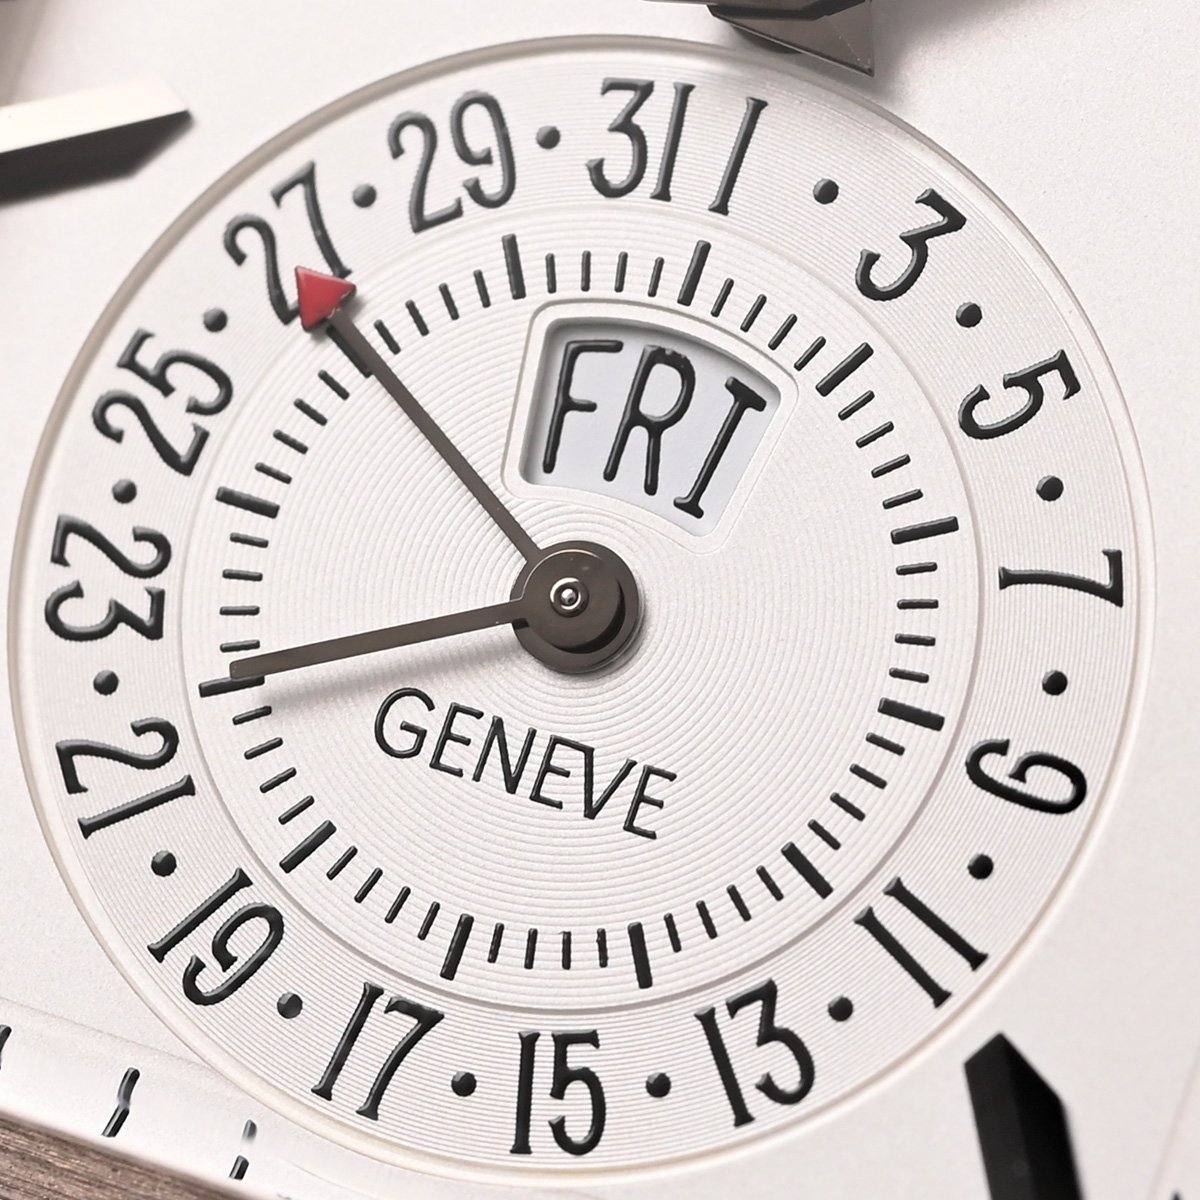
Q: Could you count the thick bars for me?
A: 12